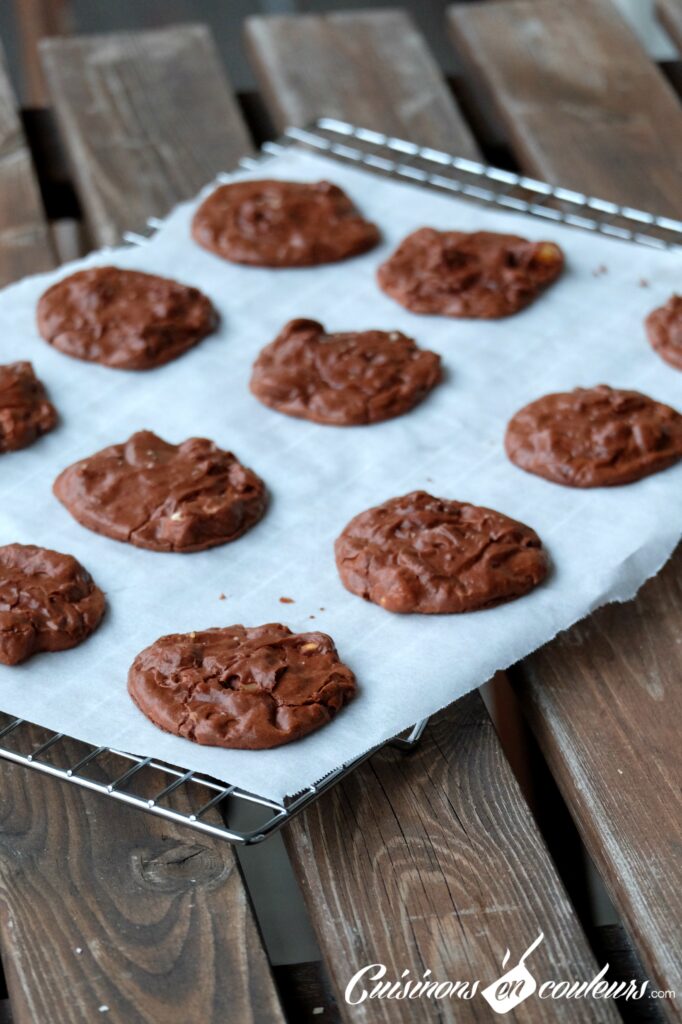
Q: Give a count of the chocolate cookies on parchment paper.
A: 11